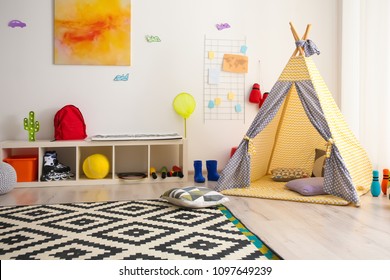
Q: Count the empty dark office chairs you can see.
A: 0